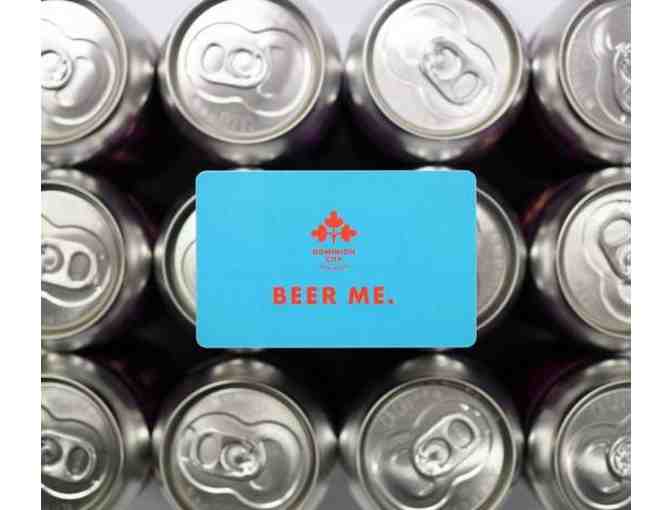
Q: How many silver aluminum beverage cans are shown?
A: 12